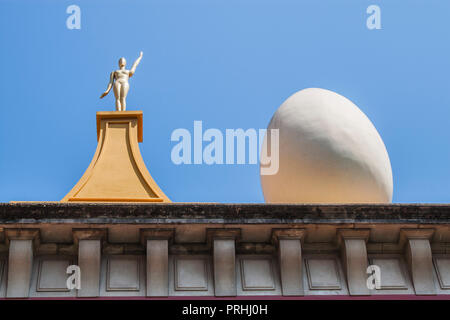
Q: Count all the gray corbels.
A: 7